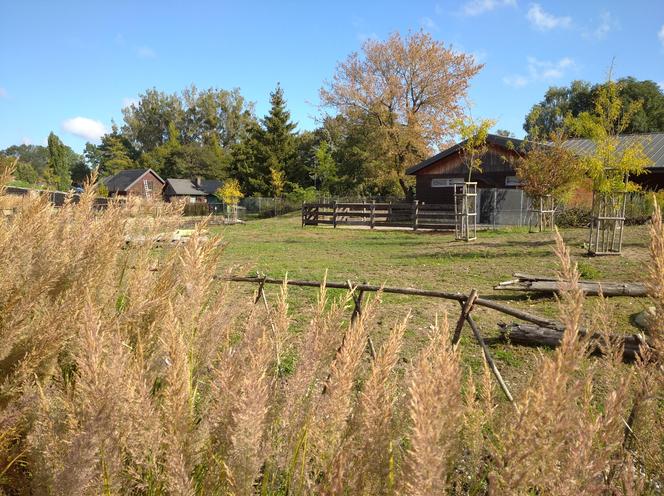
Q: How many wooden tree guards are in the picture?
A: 3